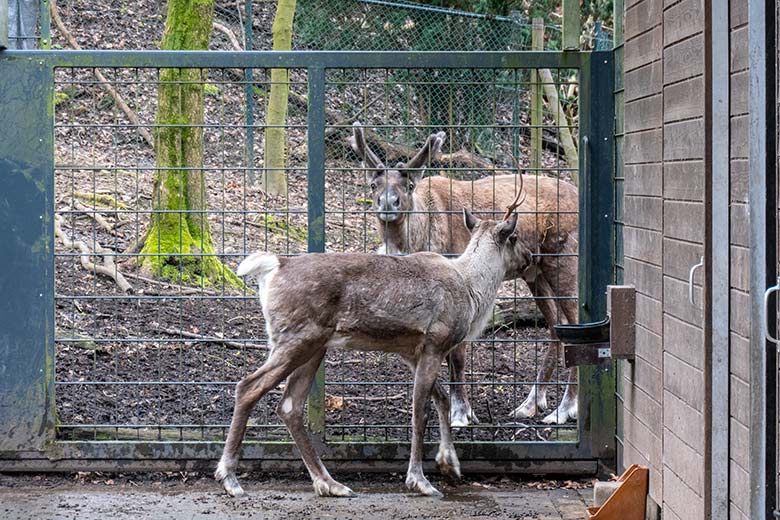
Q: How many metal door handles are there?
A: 2